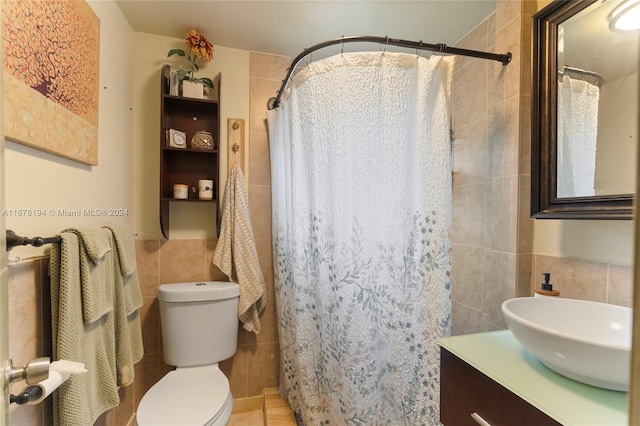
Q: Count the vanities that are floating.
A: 1